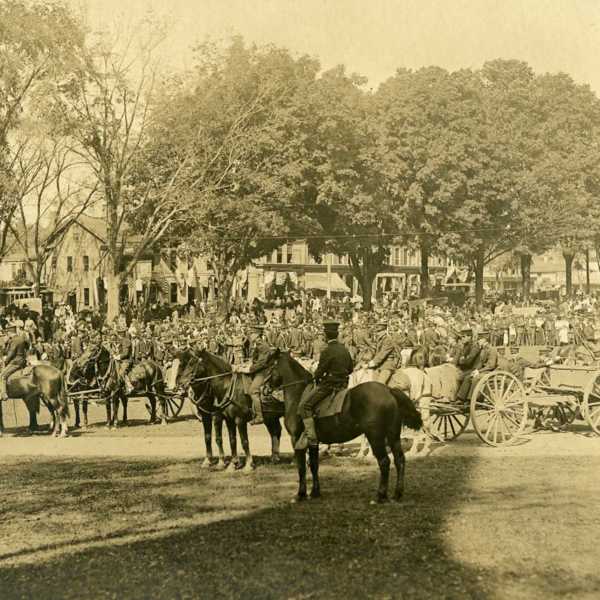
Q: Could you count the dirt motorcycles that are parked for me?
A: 0